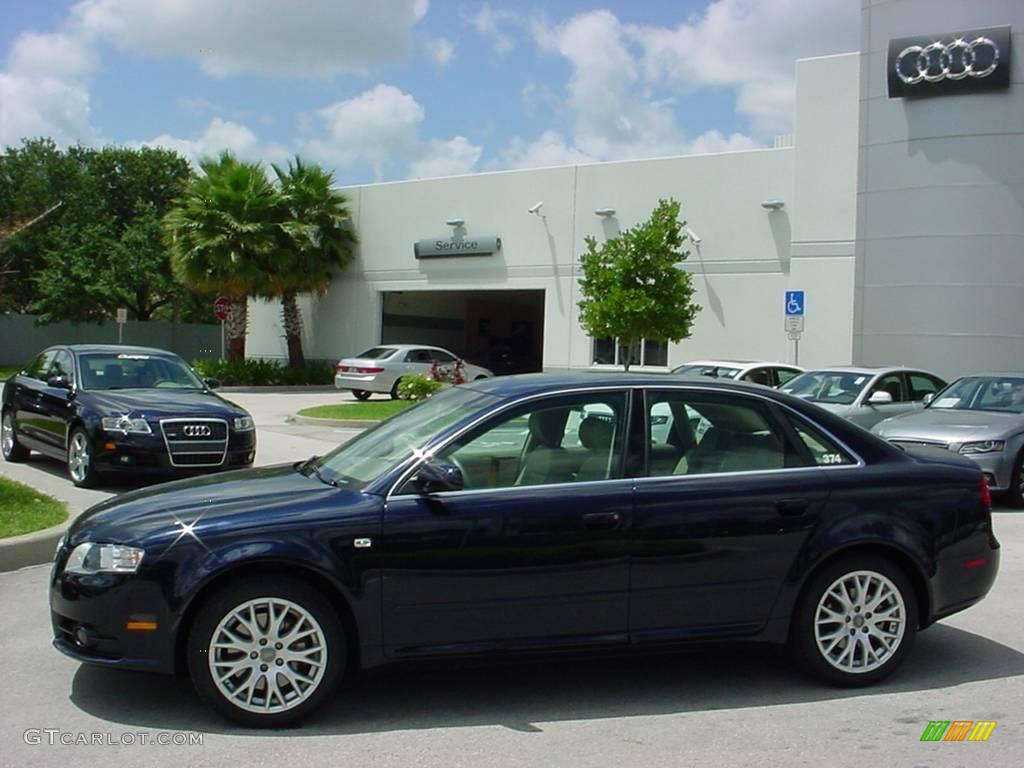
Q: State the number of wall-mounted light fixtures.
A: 3